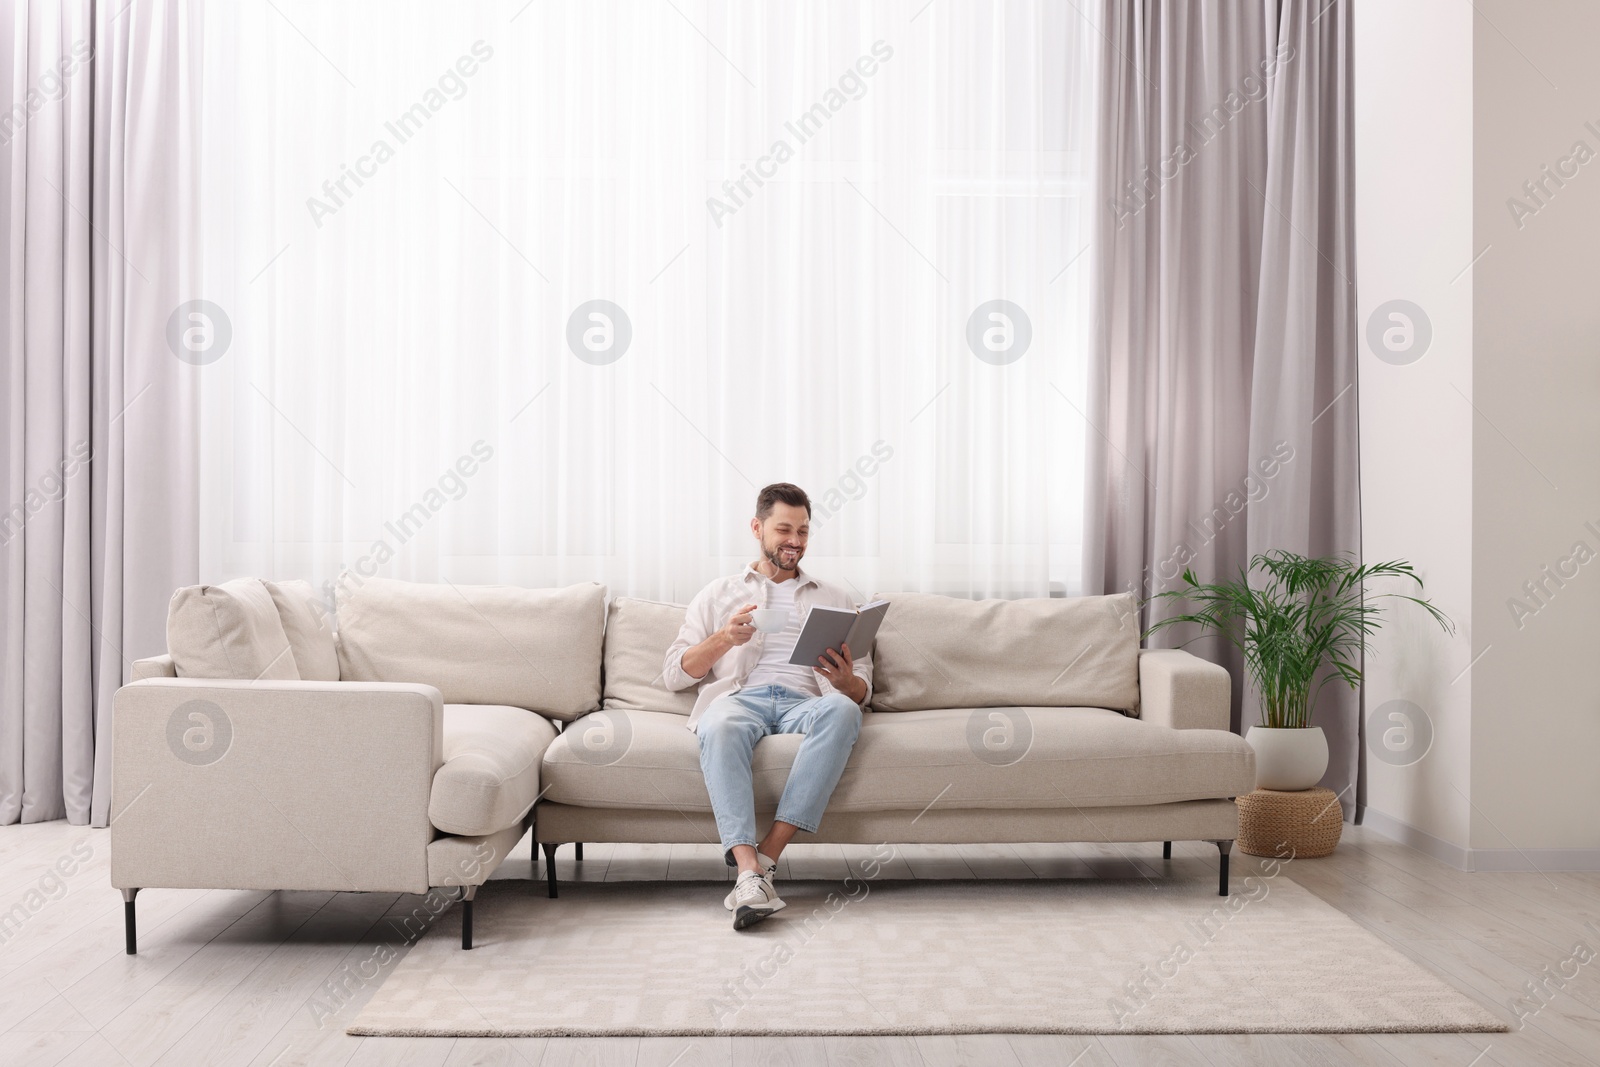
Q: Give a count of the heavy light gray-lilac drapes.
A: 2